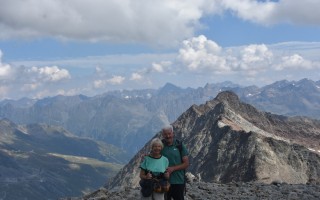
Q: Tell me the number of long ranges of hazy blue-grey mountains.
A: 1